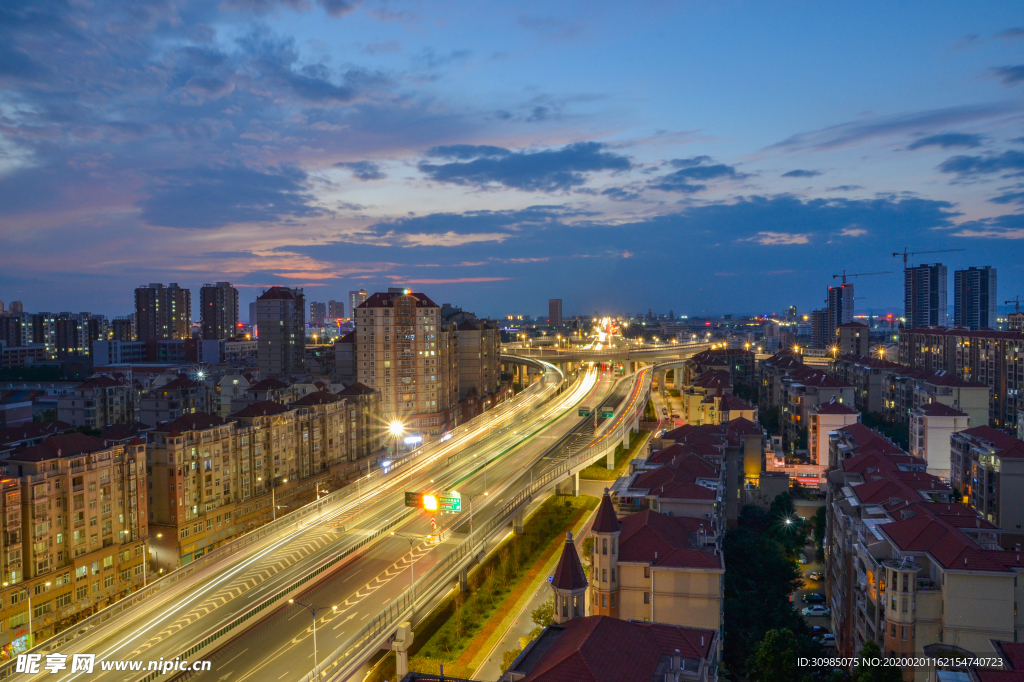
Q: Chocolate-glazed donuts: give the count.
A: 0